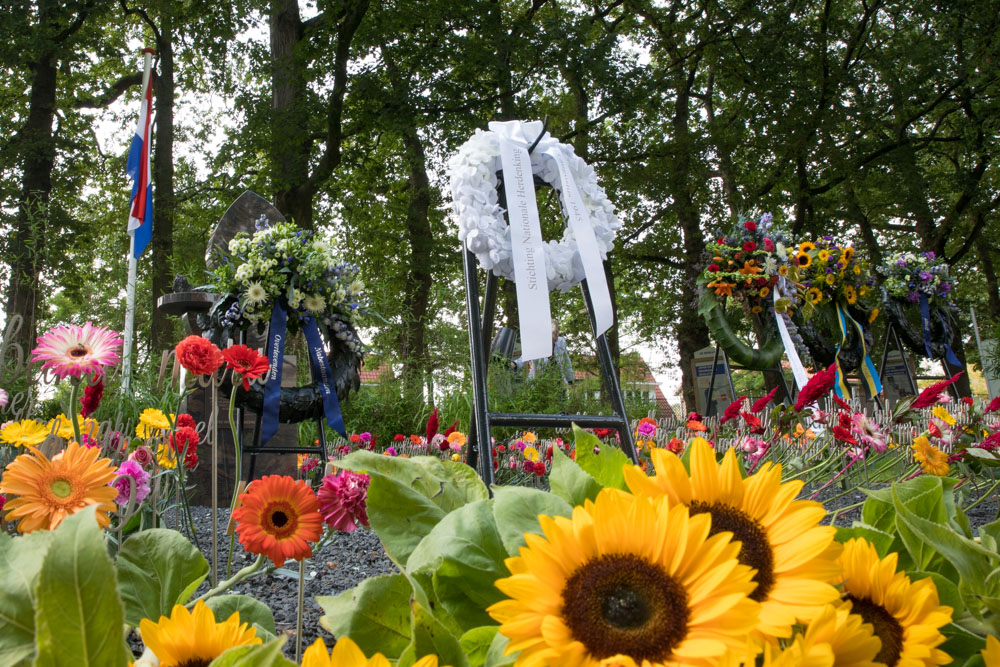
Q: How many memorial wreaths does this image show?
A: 5